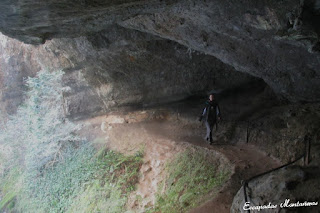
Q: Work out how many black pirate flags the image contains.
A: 0